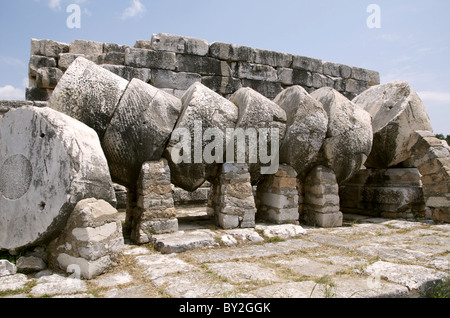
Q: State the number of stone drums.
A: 8